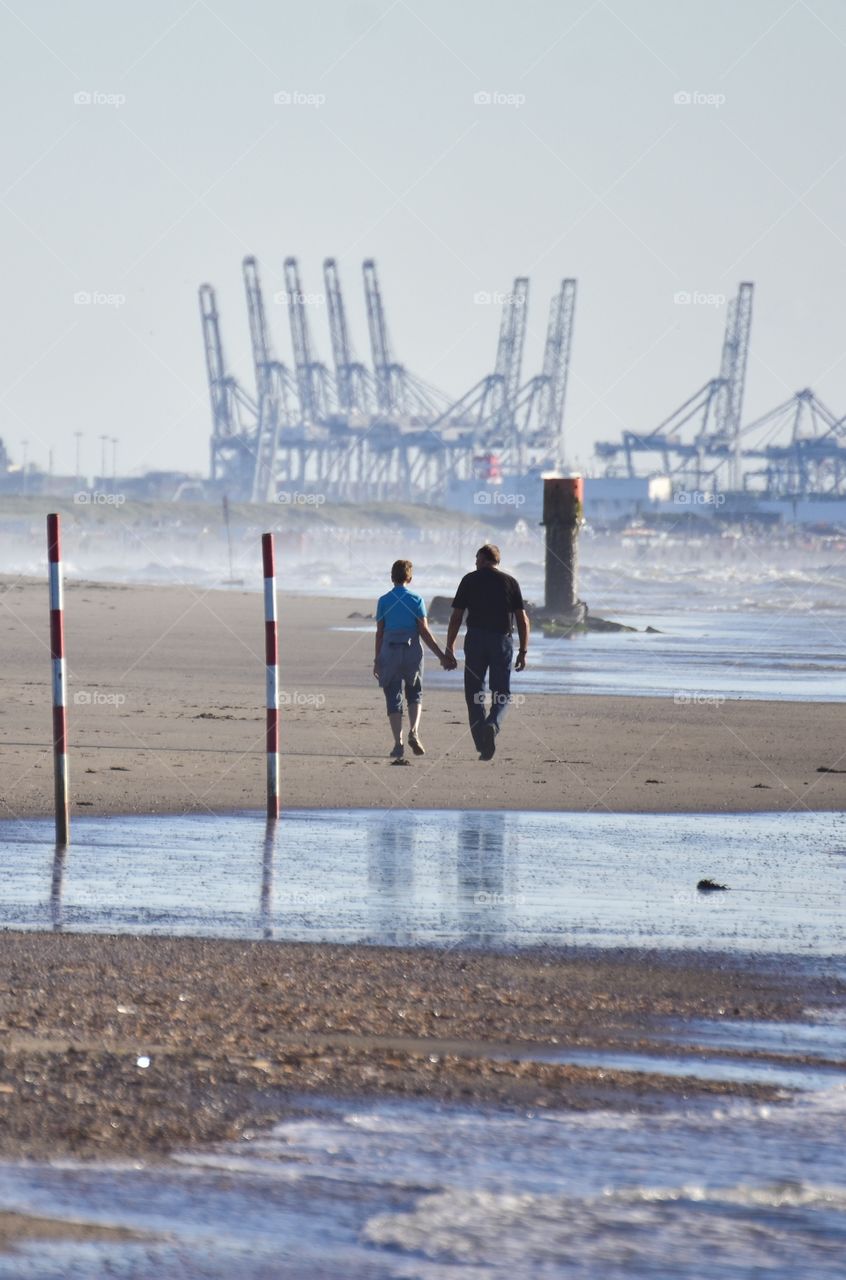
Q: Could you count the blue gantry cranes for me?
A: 9